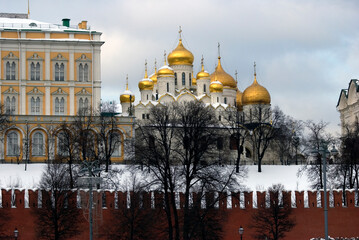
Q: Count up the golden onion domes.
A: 11